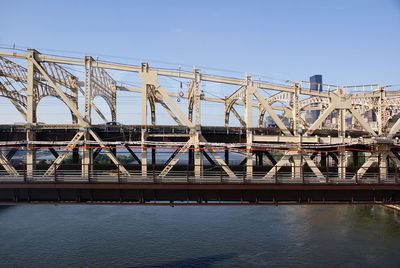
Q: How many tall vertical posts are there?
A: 8